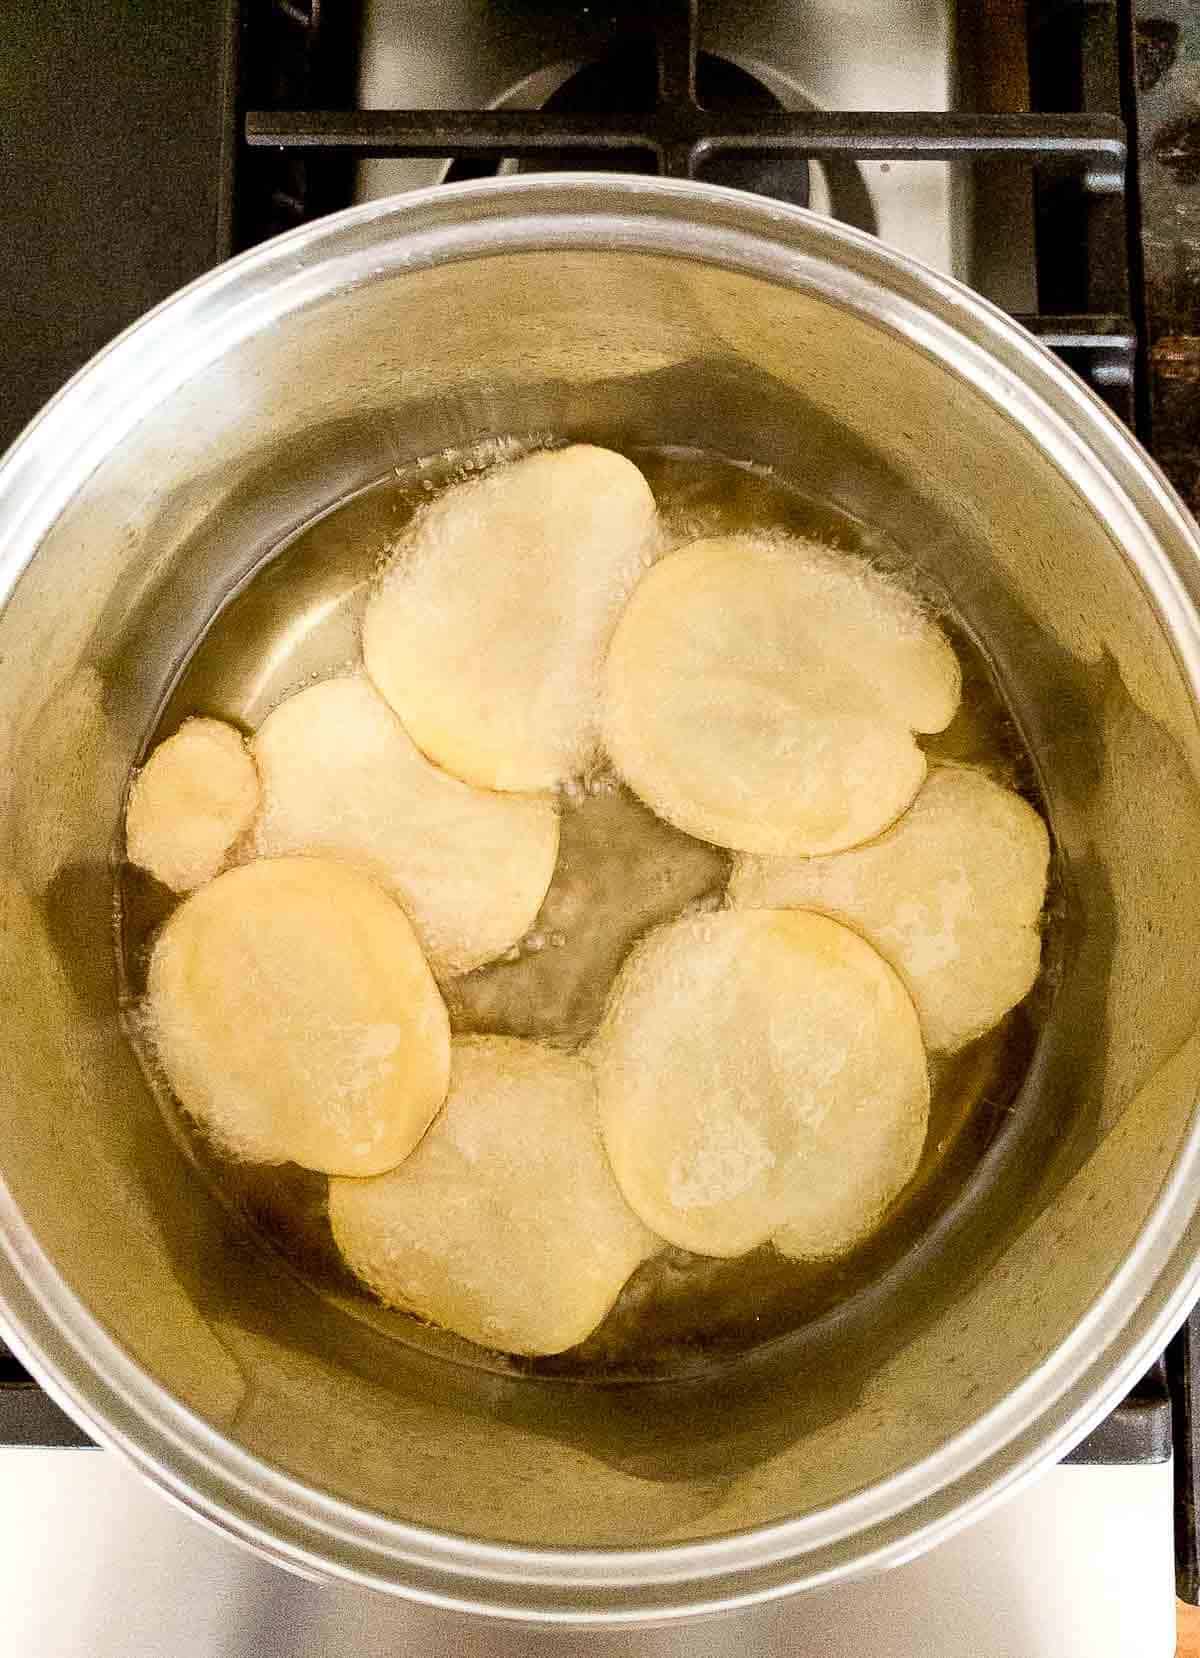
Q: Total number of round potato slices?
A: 8